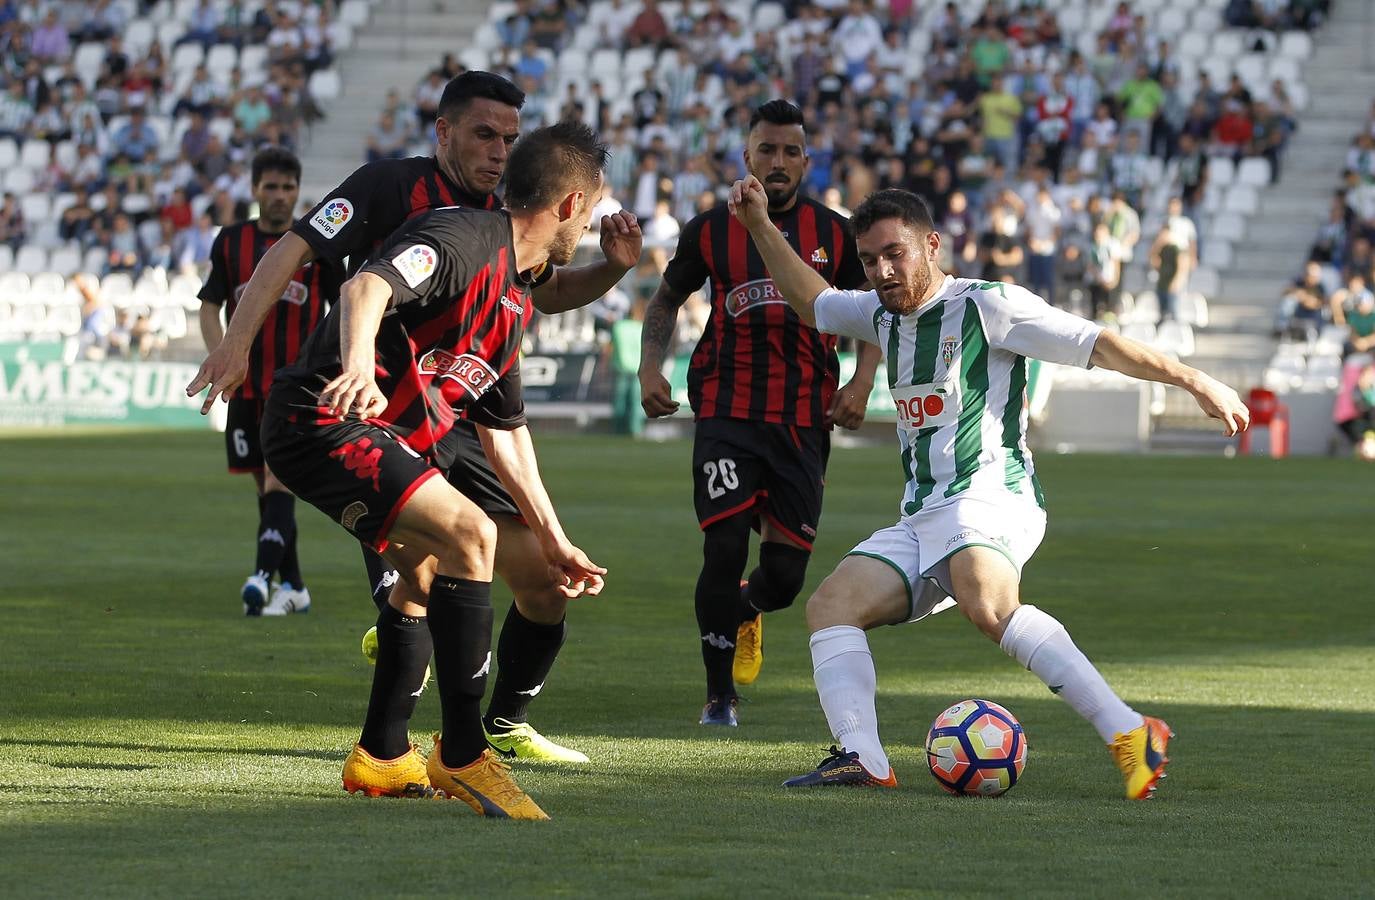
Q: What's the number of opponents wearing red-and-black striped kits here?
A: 4